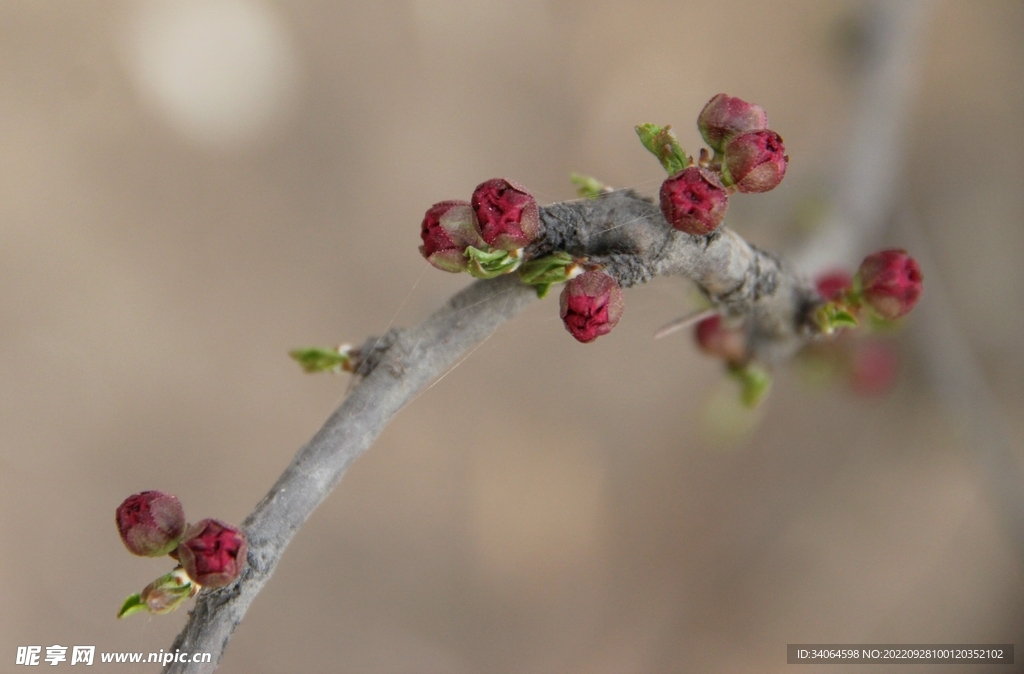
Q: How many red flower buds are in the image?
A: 12